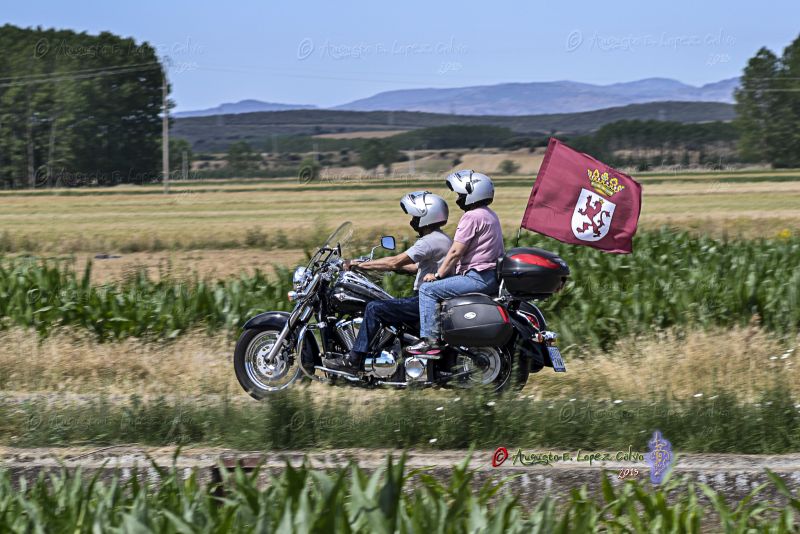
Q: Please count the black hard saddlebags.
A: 1